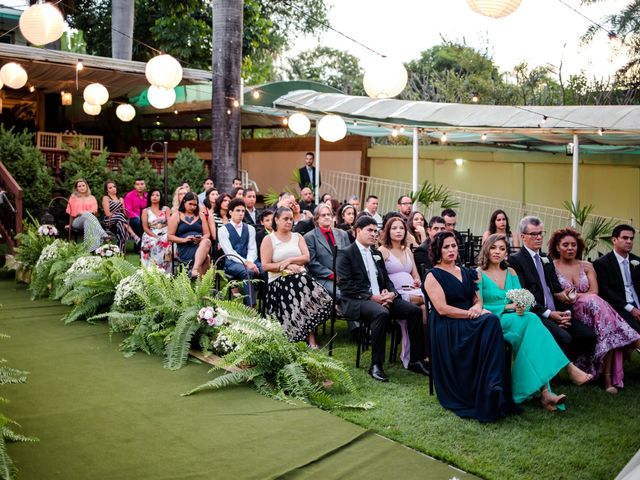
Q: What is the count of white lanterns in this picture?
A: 11